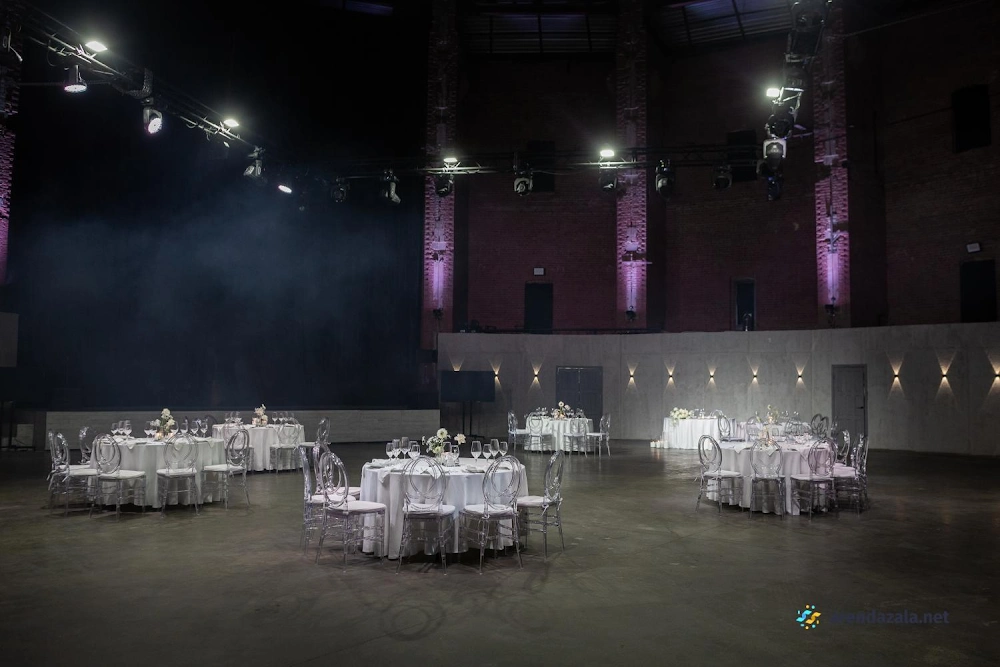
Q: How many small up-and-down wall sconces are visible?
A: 11